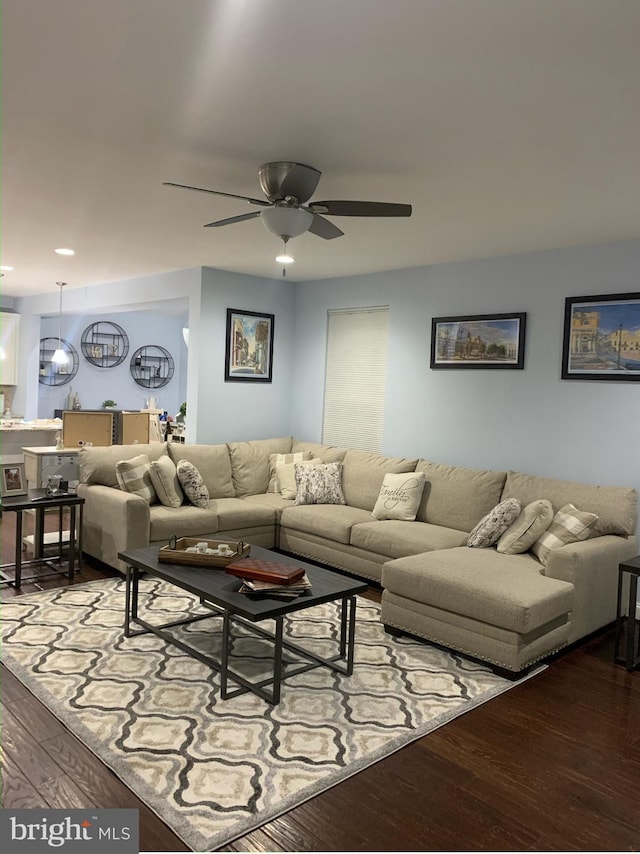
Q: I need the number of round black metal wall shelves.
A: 3